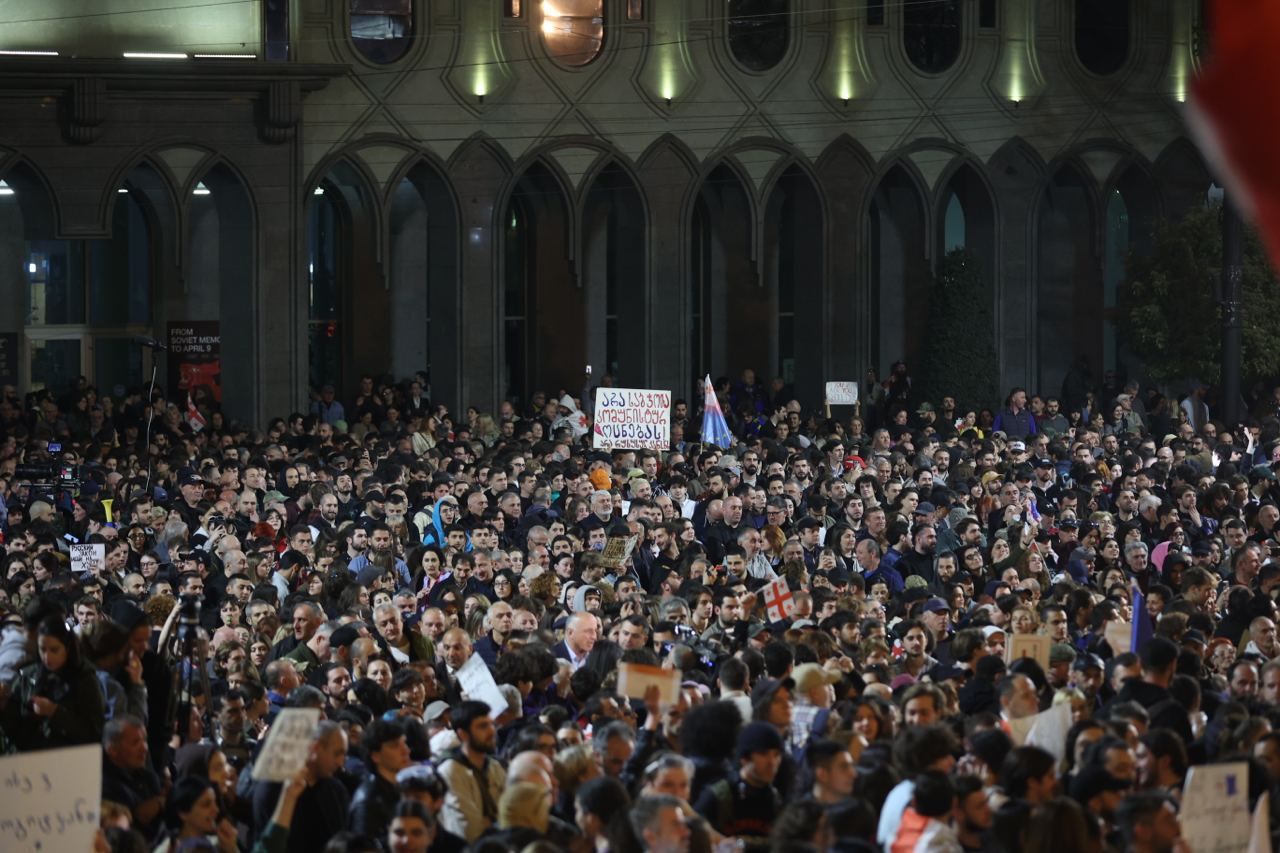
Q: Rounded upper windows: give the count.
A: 5